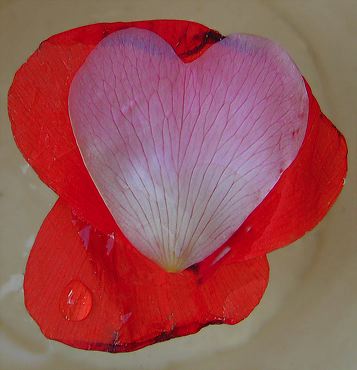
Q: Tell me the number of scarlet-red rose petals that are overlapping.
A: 3